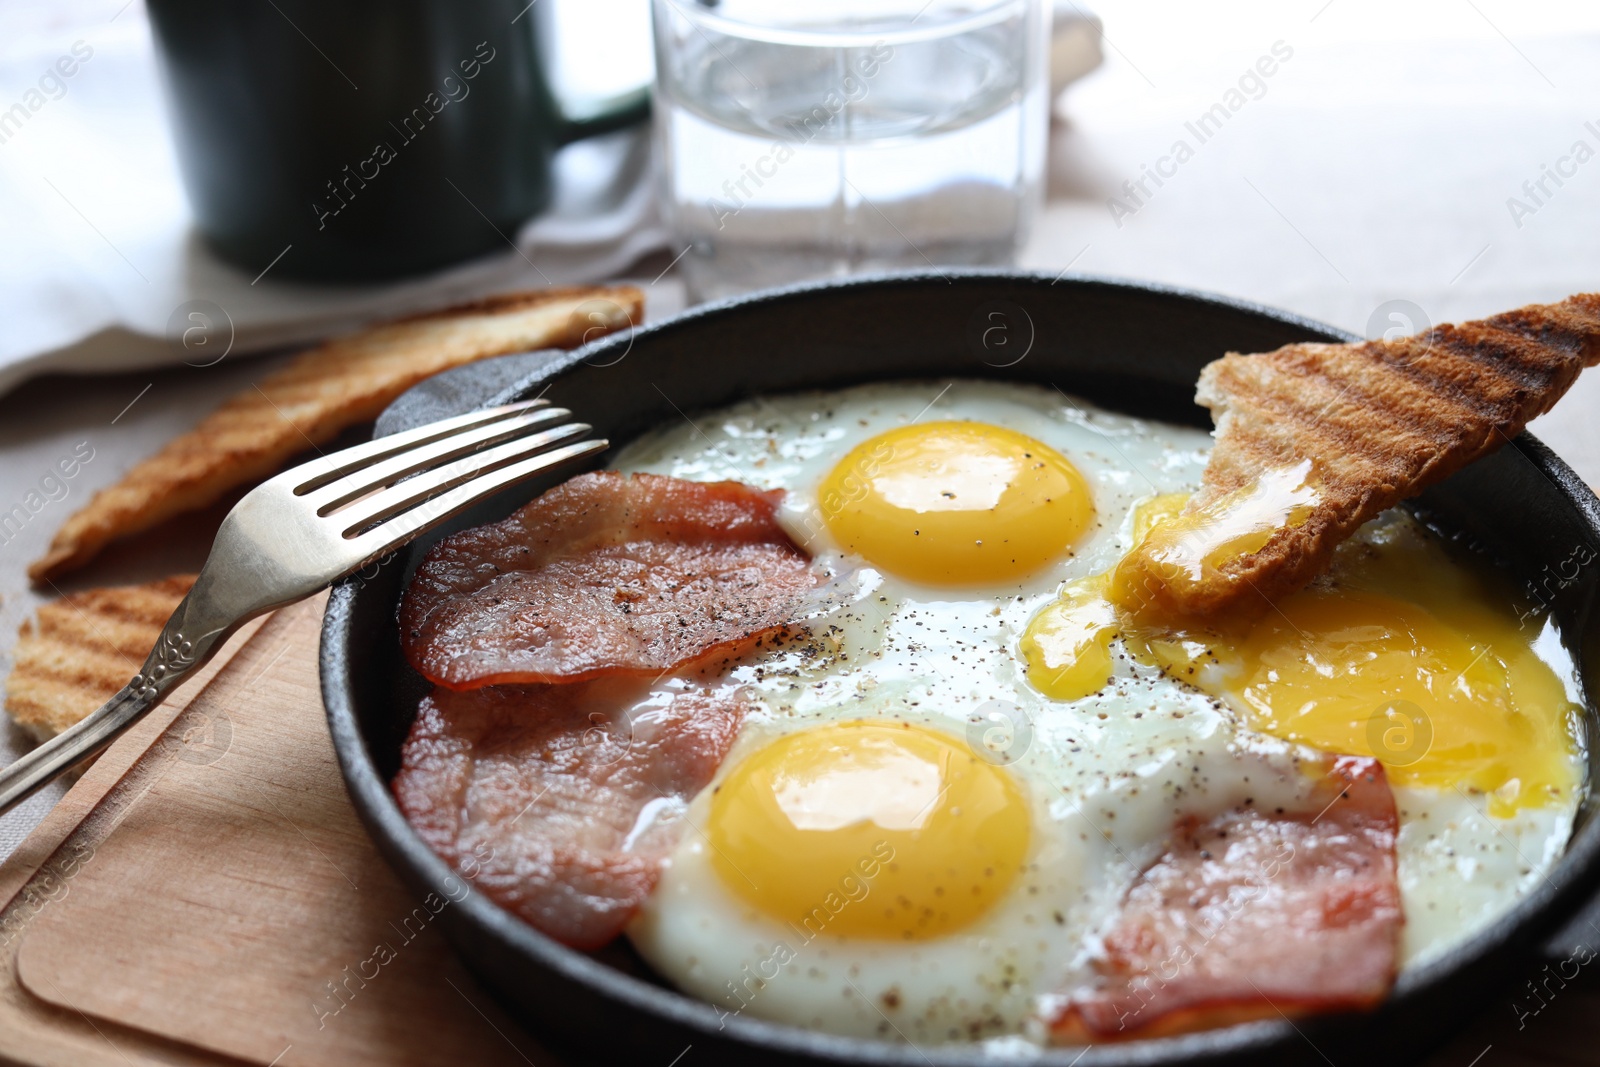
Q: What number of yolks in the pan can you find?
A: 3